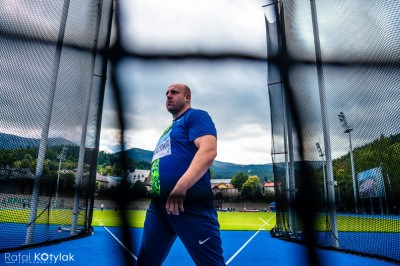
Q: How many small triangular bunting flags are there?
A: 0